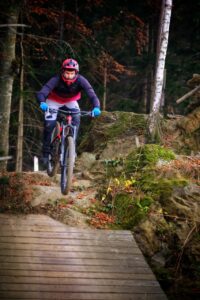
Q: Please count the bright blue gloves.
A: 2